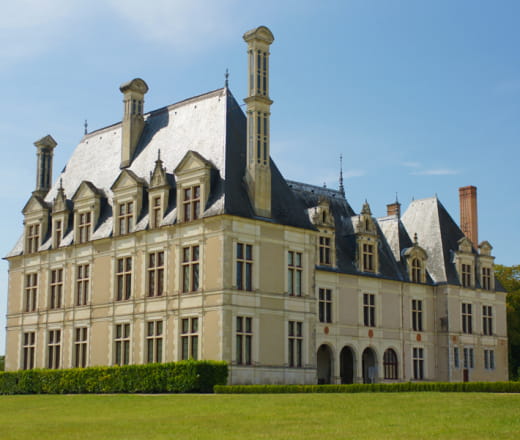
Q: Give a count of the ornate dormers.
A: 11